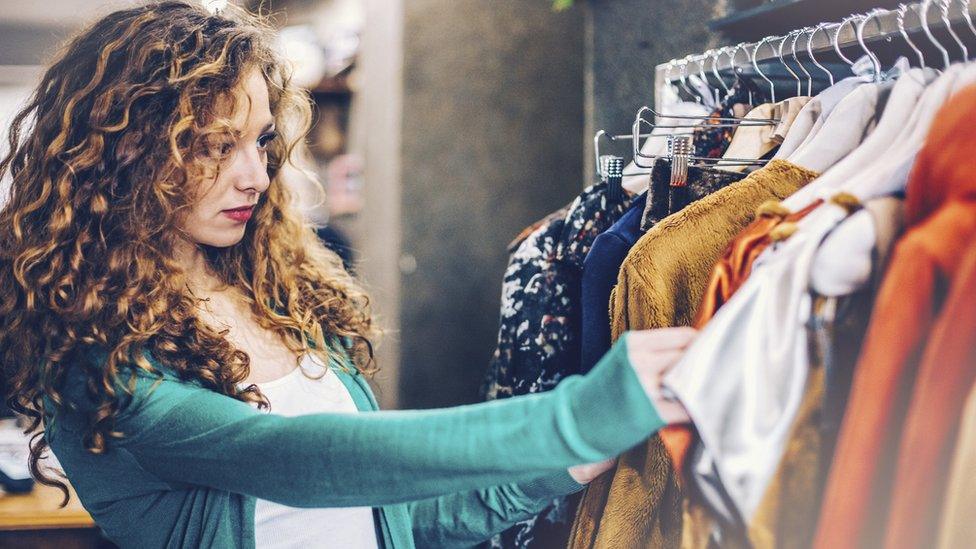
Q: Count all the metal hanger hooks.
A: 15